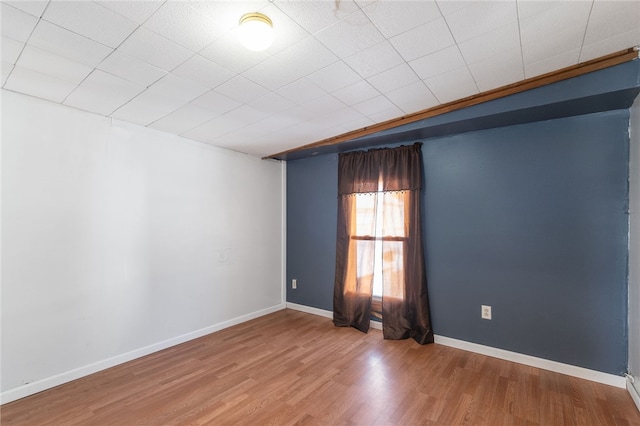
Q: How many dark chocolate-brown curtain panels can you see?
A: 2